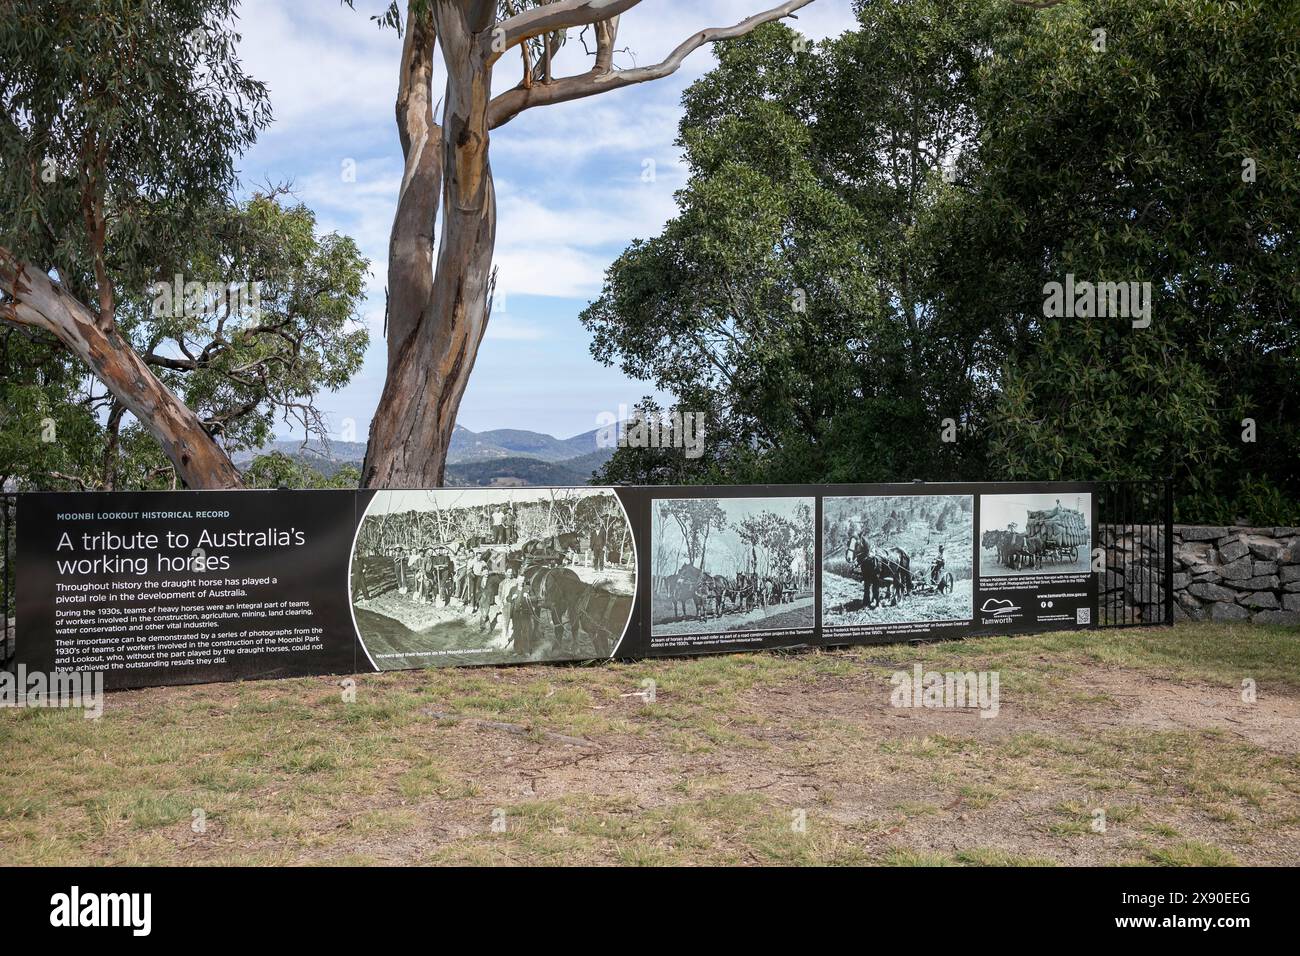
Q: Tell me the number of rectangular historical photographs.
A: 3